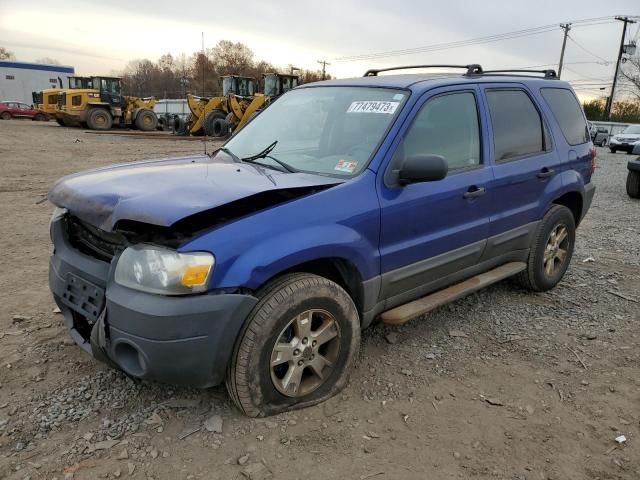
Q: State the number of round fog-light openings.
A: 1